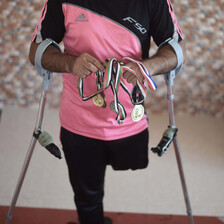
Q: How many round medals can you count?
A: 3